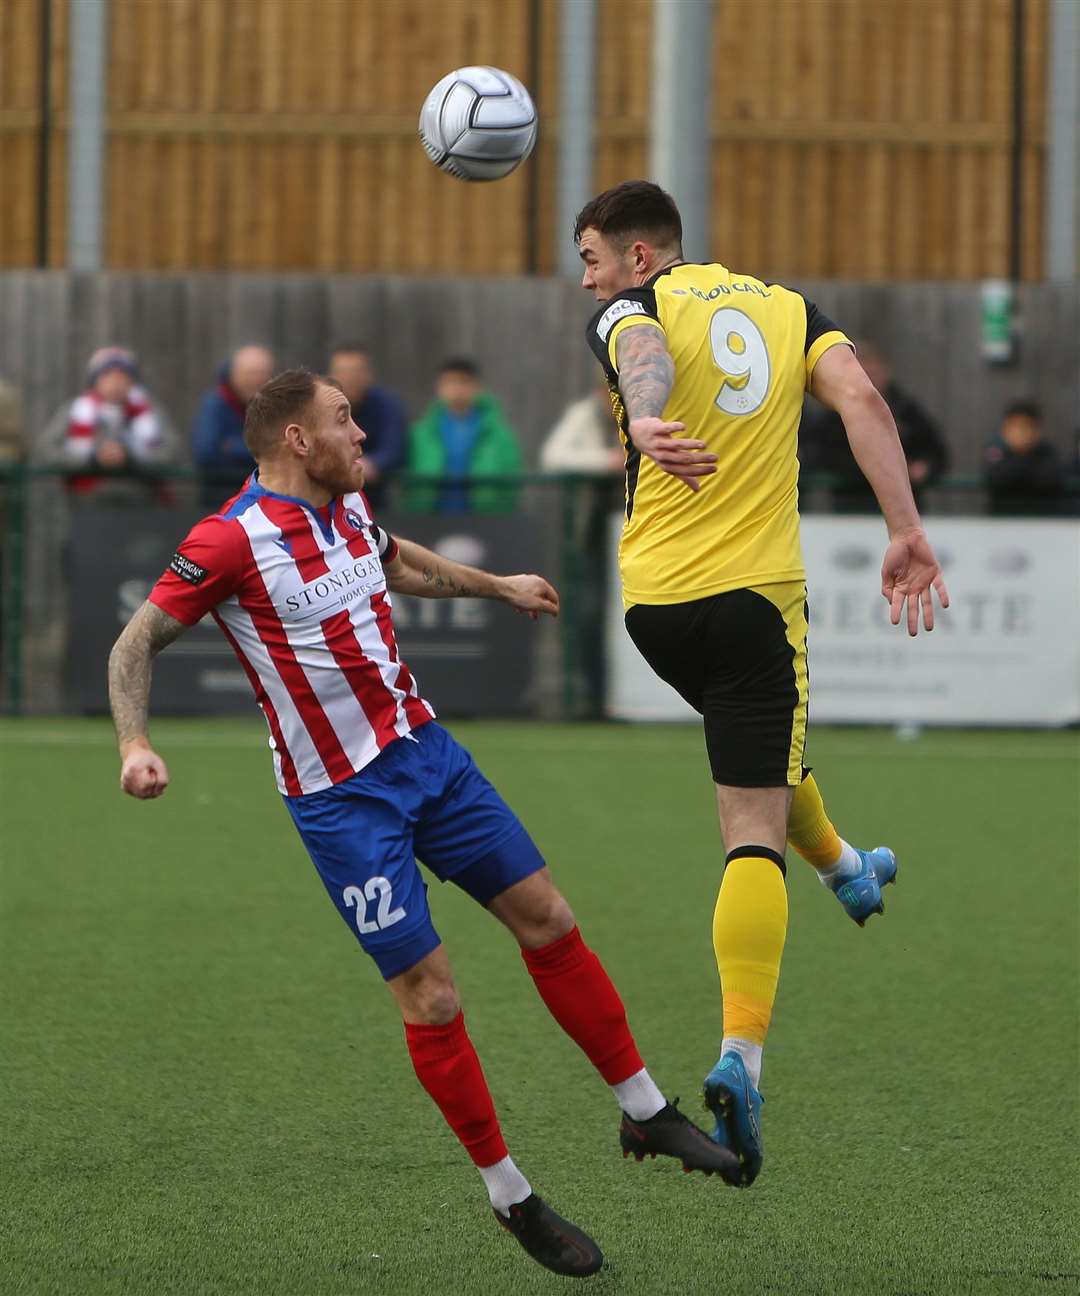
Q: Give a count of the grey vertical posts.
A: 4